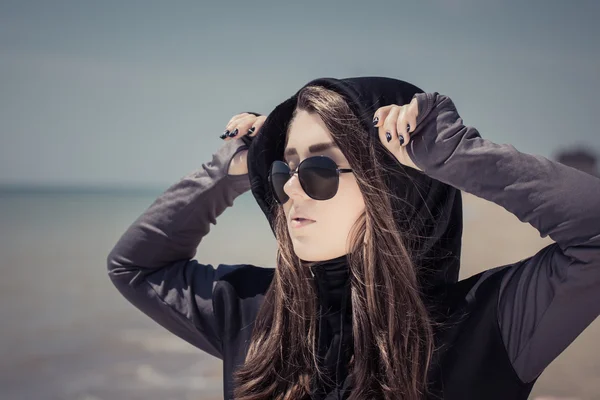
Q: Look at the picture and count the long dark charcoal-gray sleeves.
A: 2